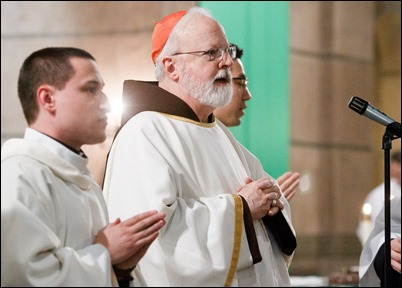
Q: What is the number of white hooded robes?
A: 1